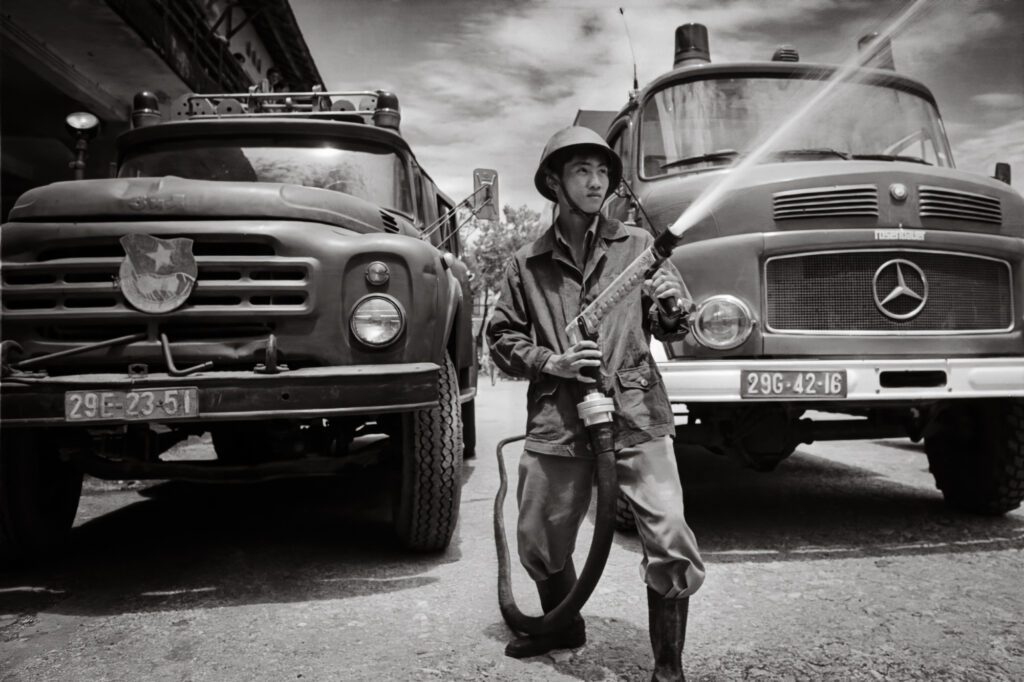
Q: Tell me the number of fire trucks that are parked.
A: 2